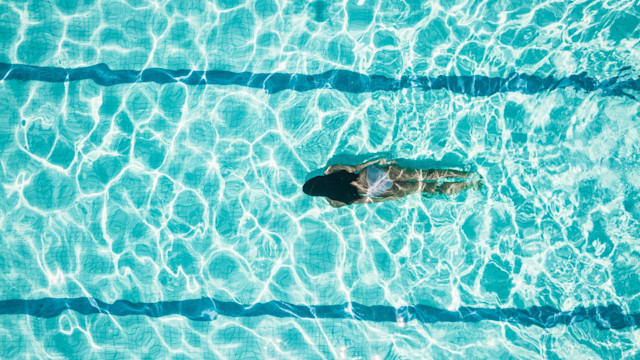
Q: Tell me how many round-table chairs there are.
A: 0